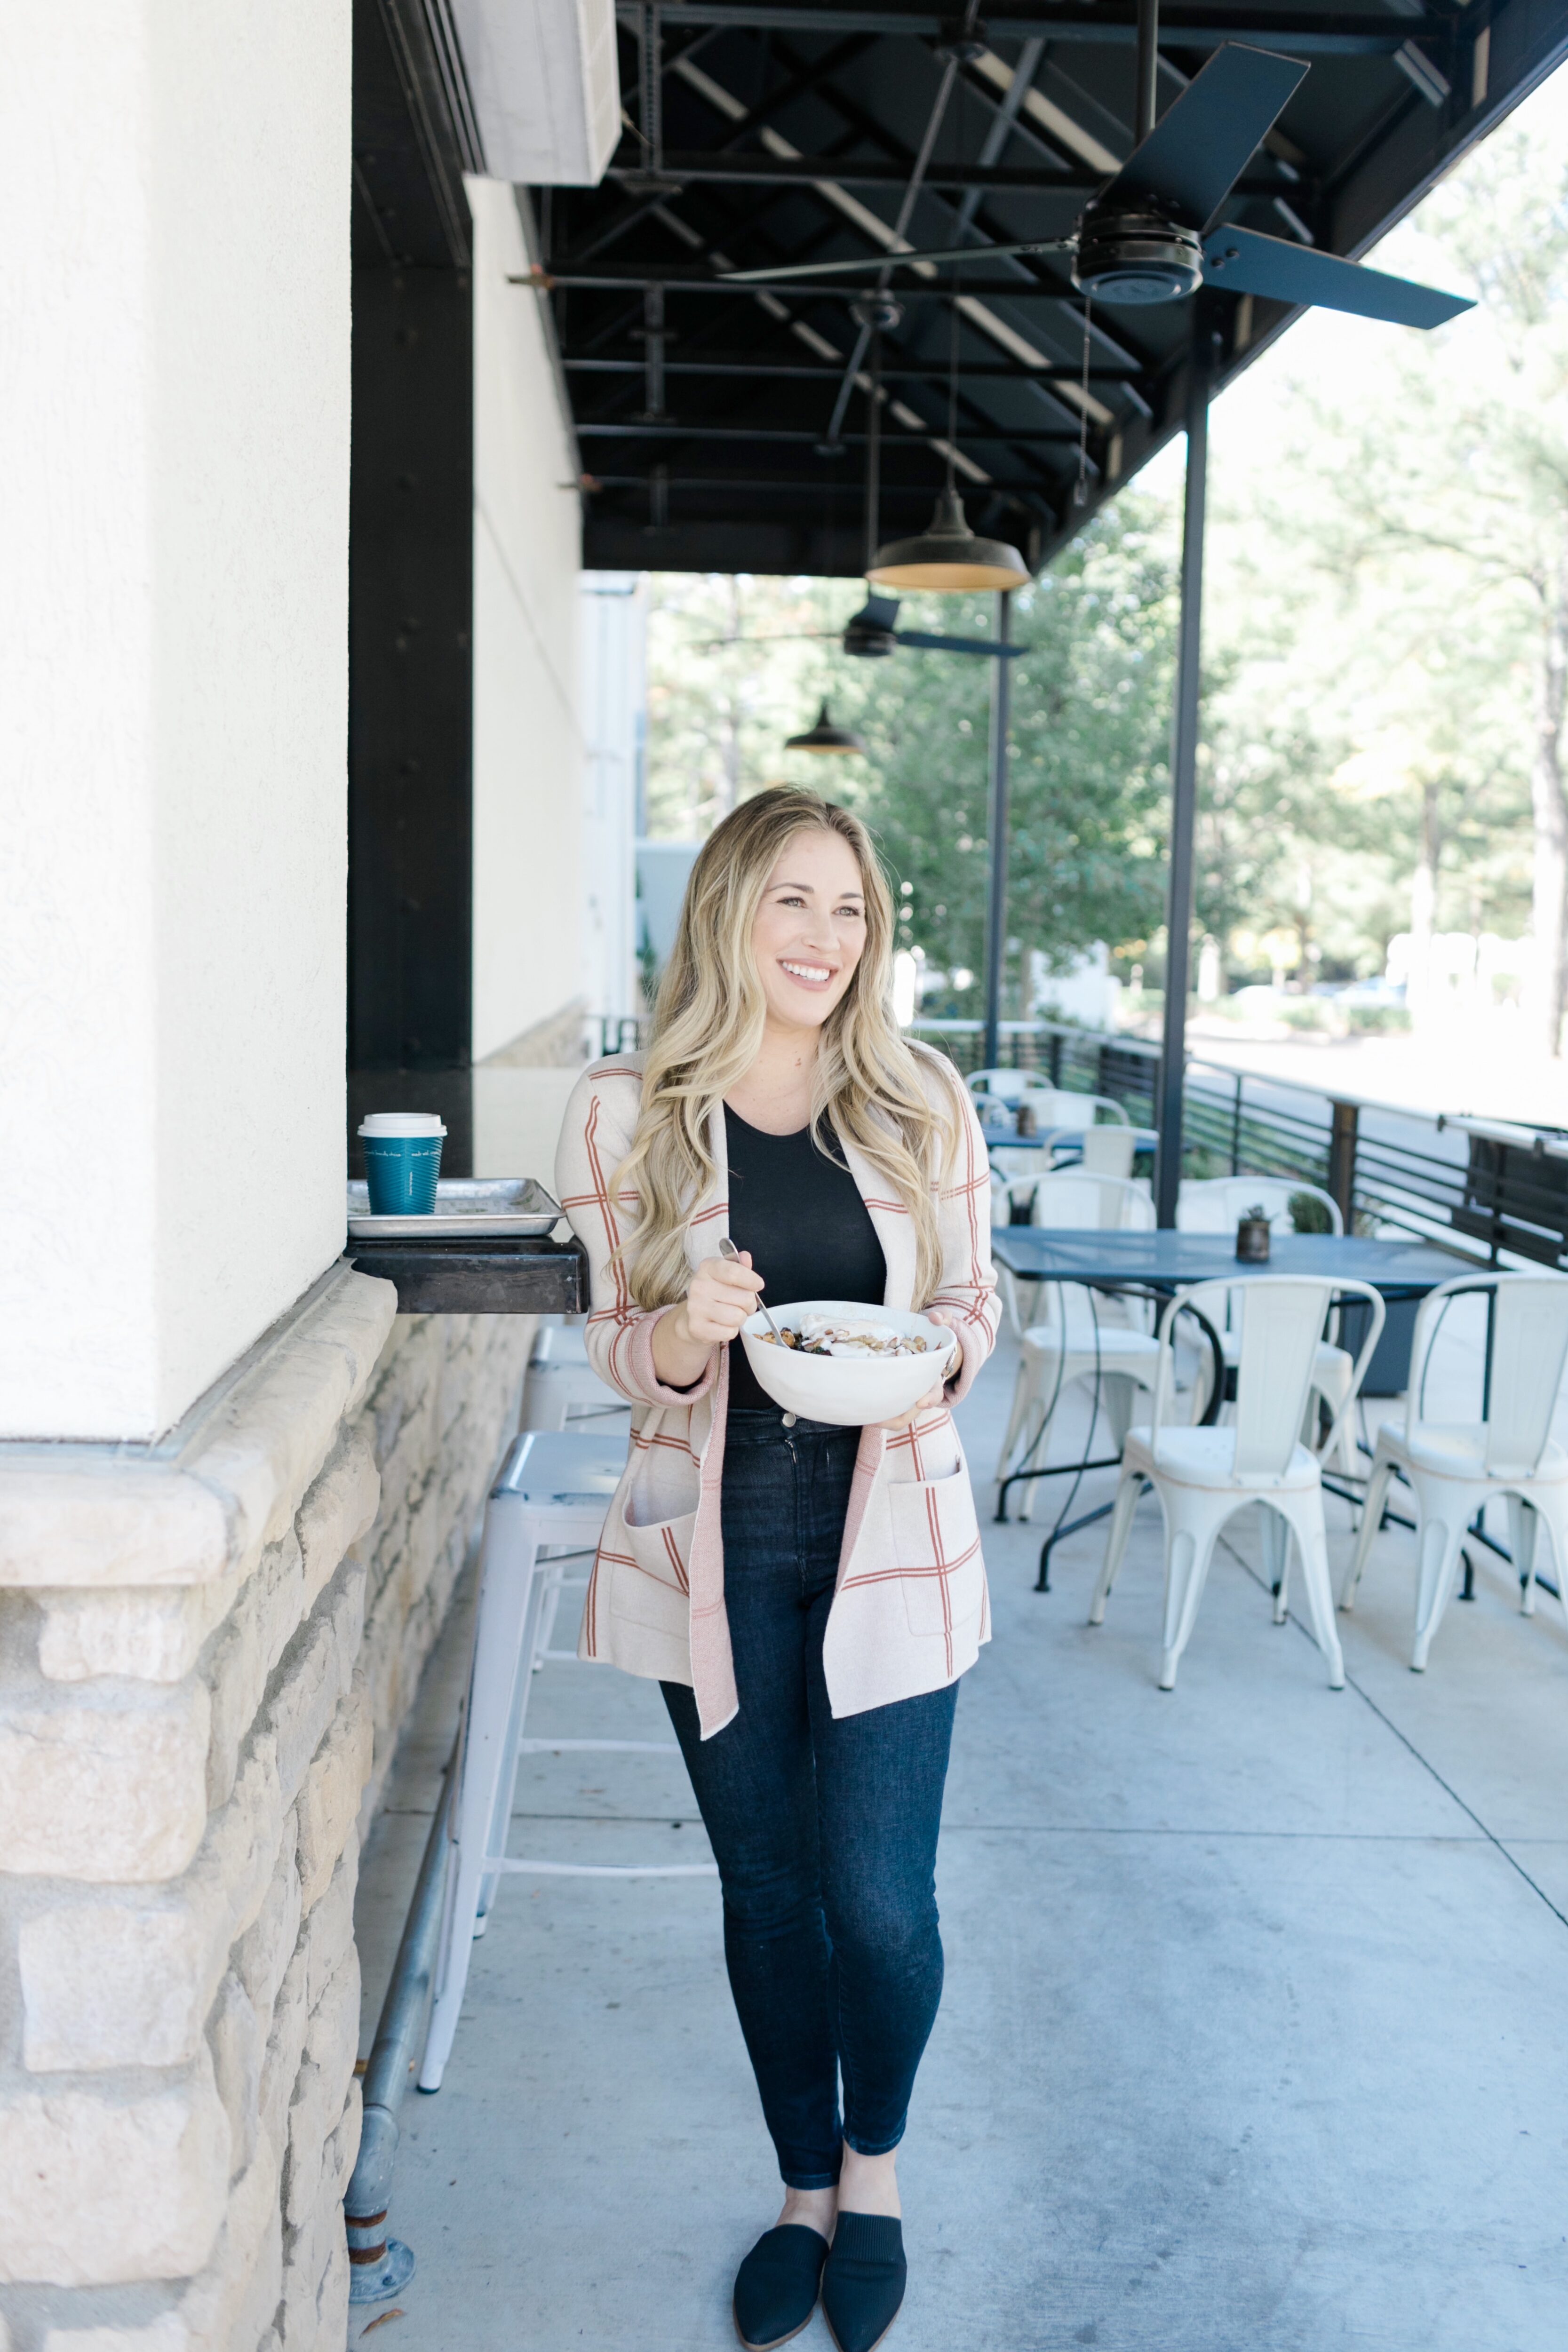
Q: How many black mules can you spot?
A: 2